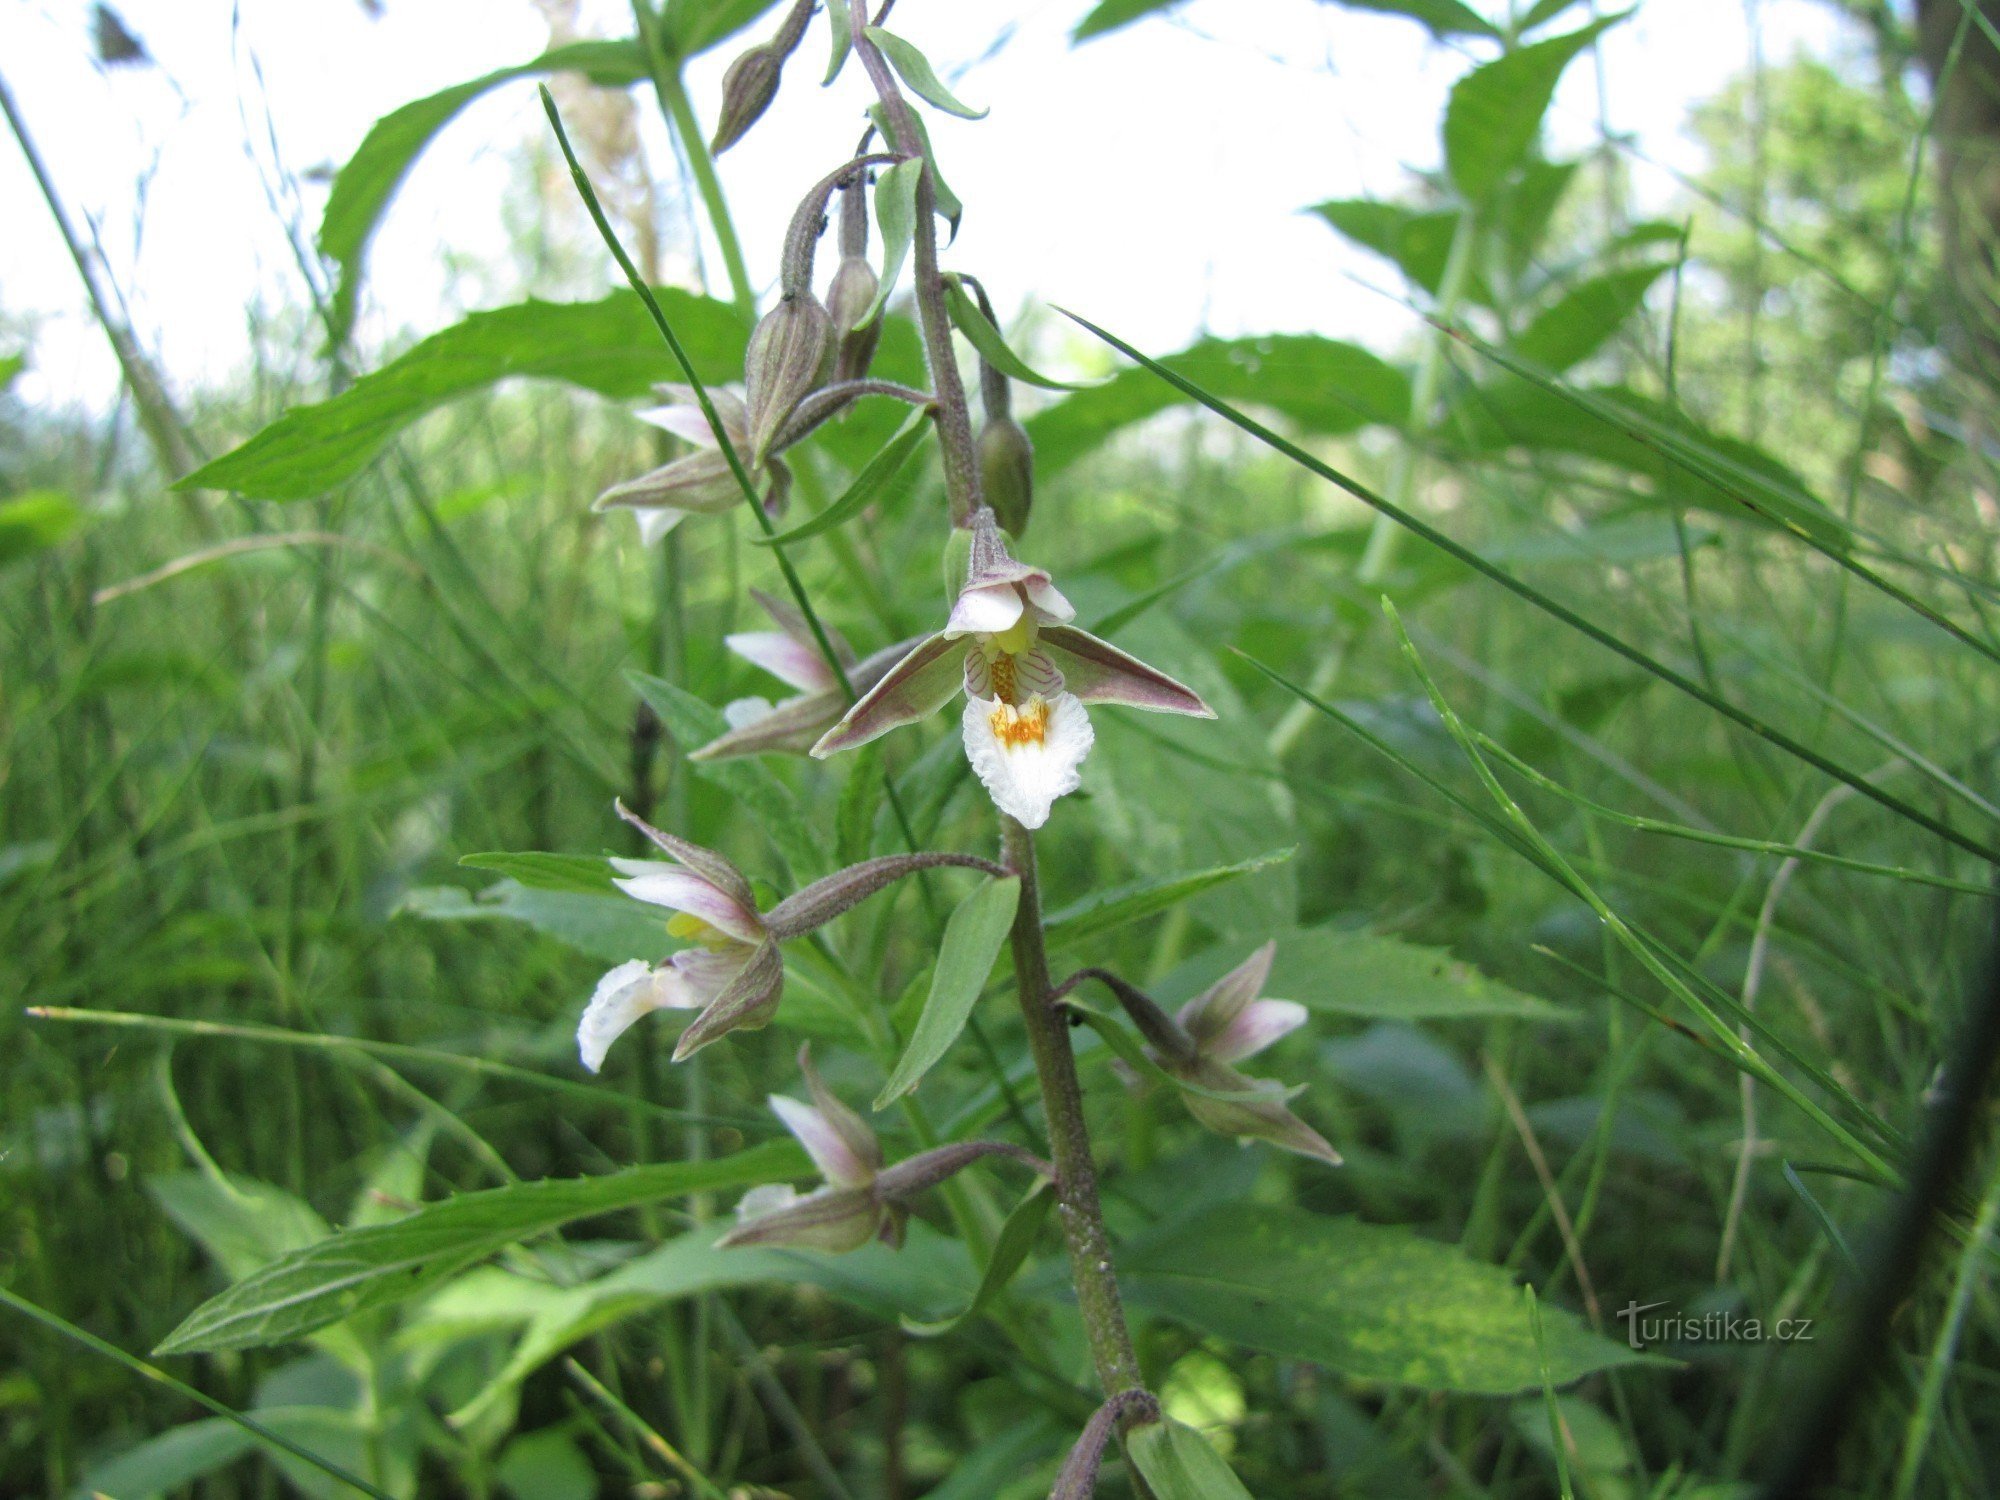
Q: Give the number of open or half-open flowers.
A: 6